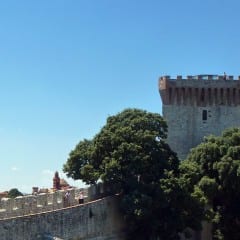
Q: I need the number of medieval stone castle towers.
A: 1